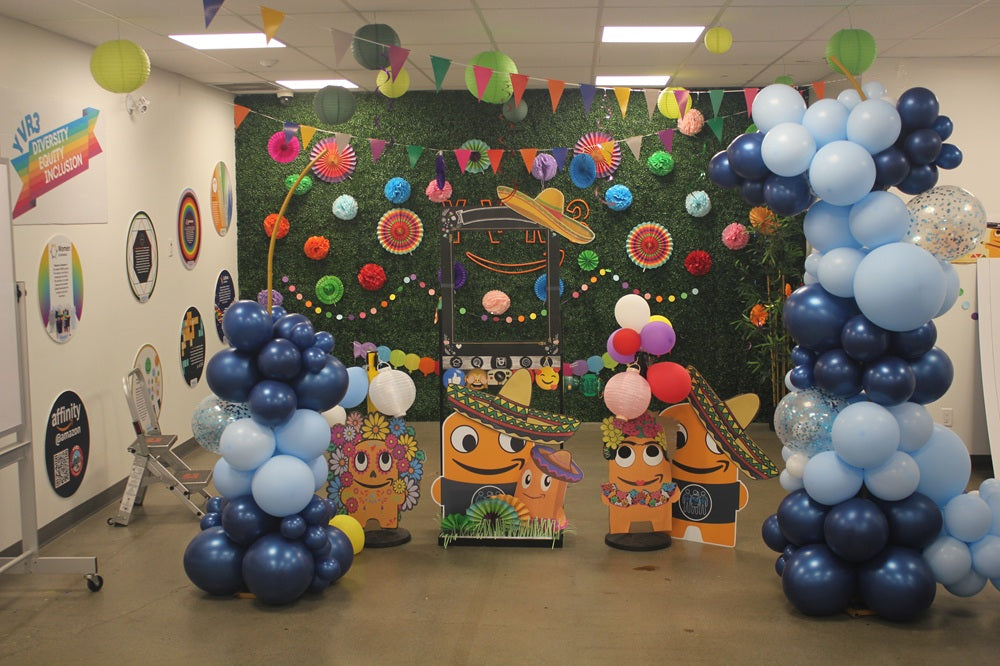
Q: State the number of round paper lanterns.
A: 12